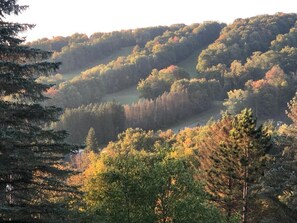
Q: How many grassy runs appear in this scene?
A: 3